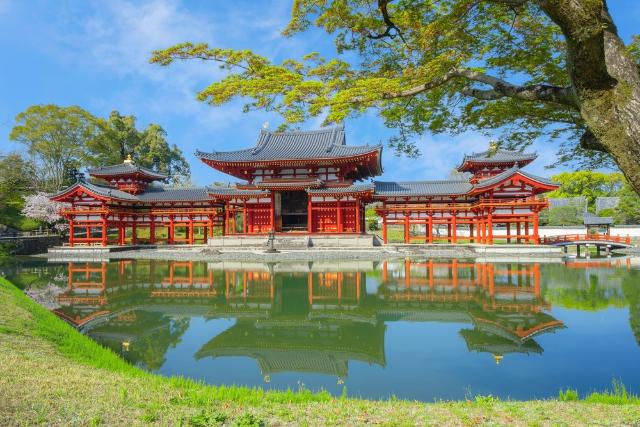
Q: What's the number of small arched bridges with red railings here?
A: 1